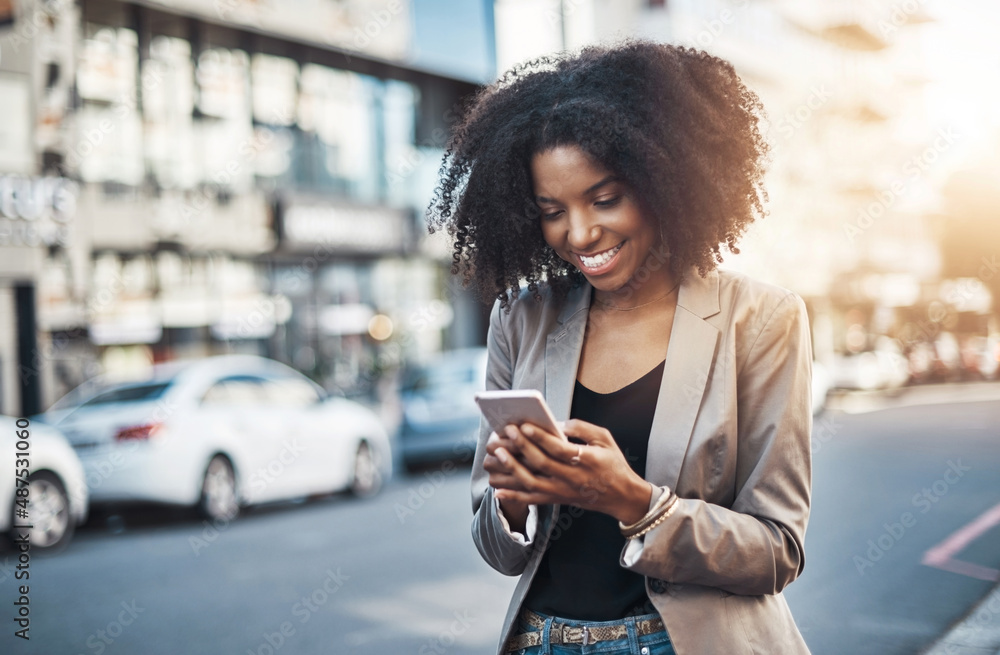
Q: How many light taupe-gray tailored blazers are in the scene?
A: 1